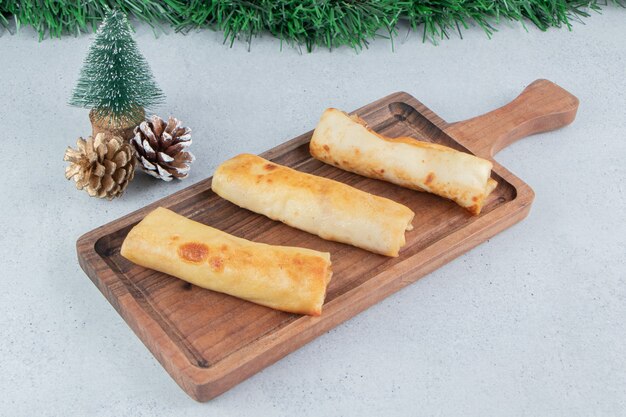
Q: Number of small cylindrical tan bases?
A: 1